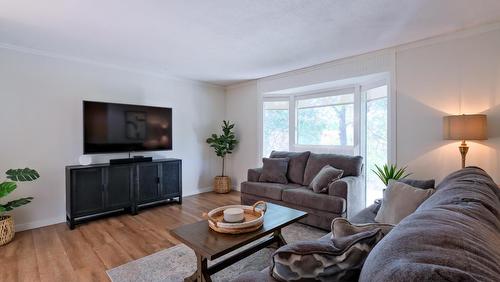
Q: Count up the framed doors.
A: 4